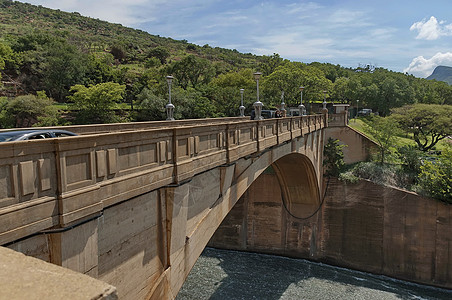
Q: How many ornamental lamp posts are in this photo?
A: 6